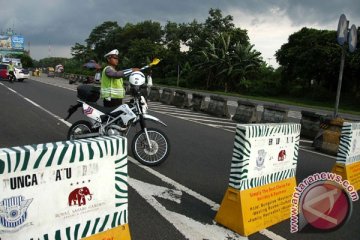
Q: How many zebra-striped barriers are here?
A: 3